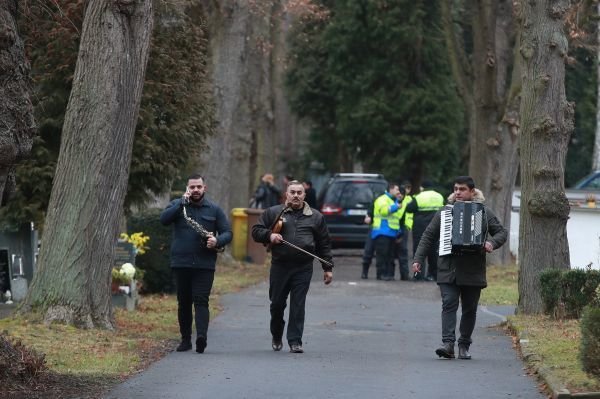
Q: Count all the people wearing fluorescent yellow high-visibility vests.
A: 3